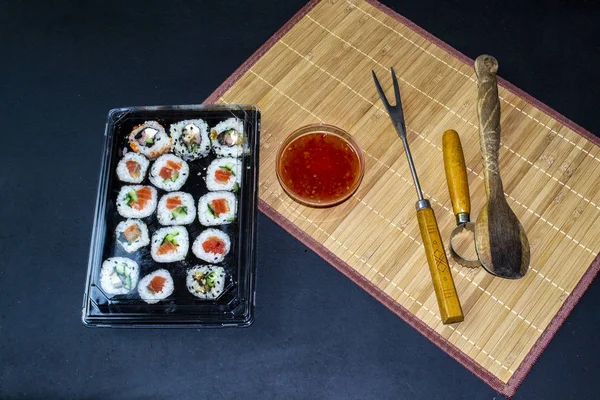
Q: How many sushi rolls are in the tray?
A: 15